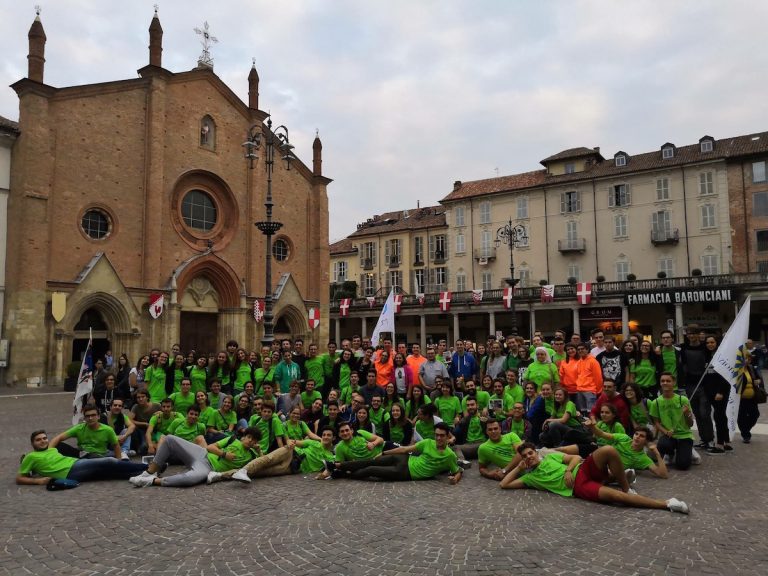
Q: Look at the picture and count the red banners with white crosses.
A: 5